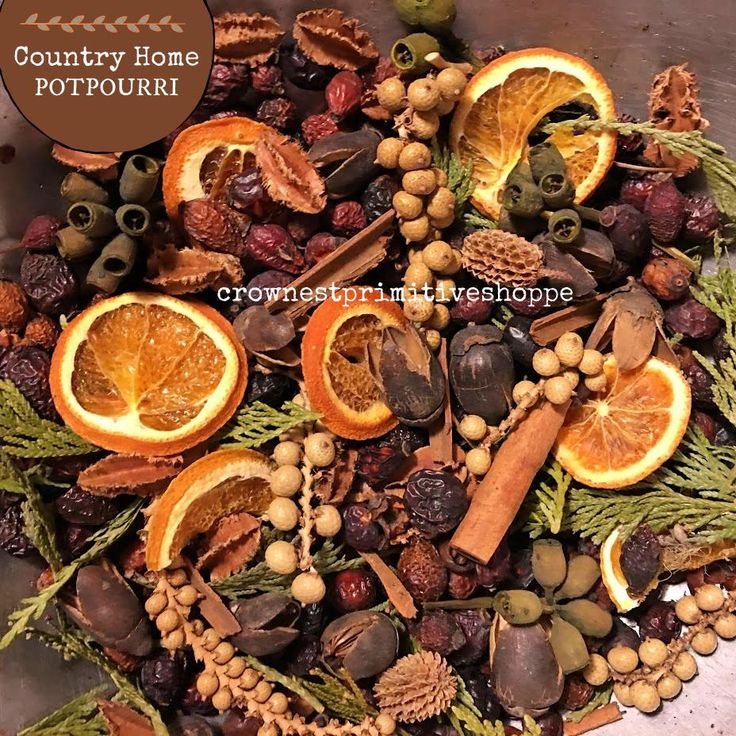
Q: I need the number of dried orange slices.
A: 7